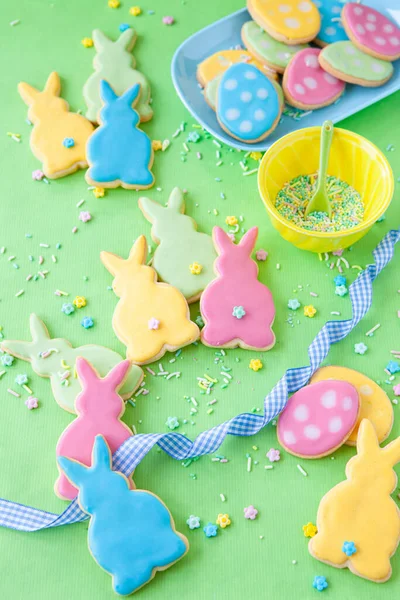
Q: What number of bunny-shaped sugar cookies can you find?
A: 10